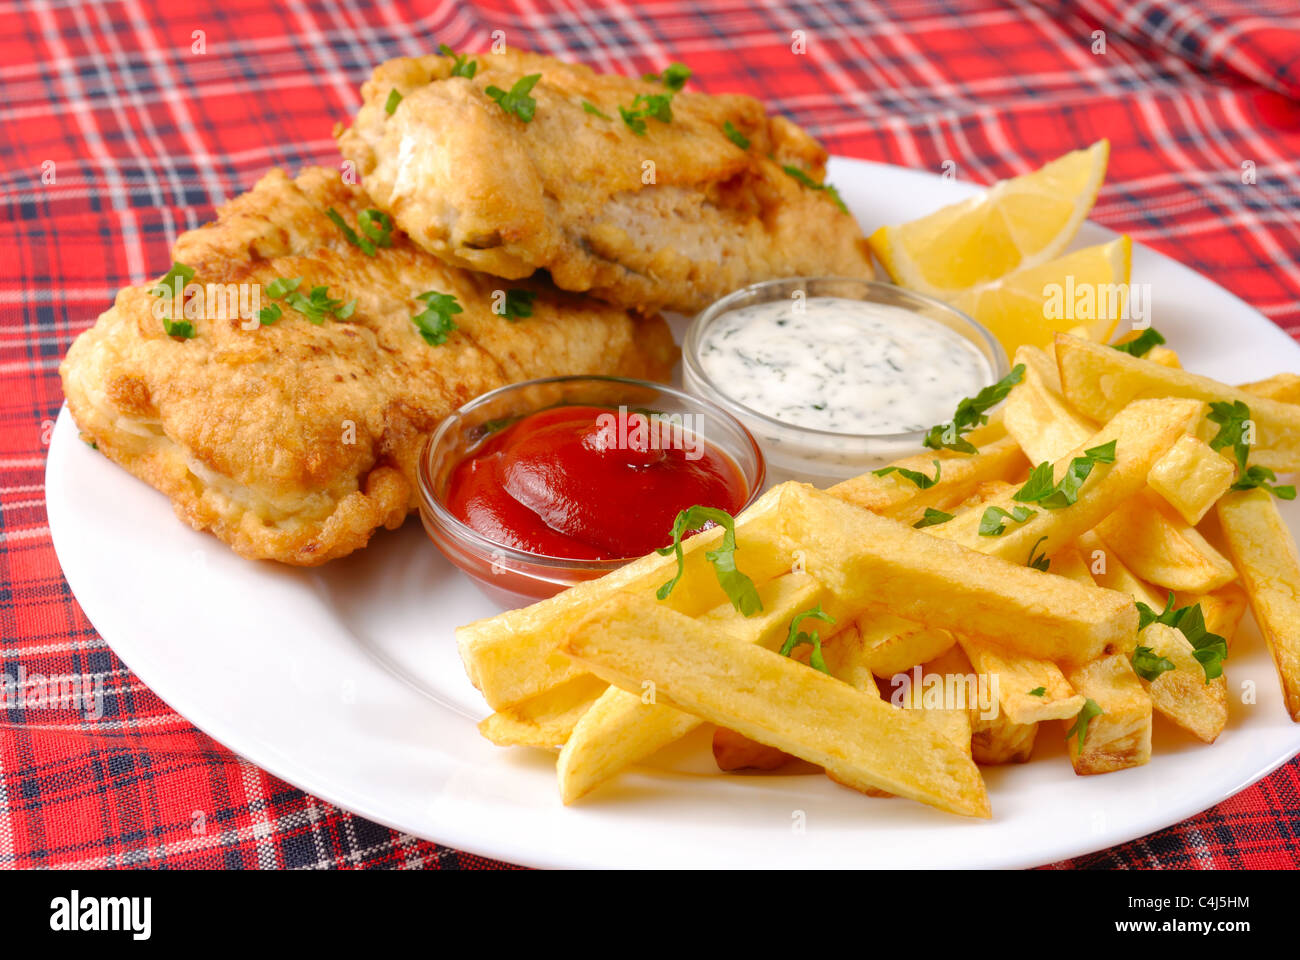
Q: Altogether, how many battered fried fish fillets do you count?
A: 2